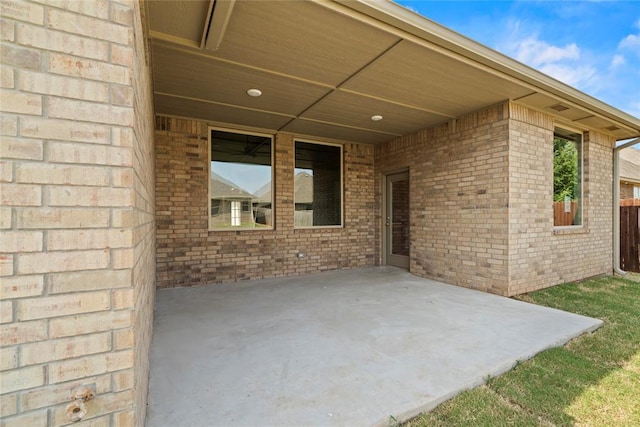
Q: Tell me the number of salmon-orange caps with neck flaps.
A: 0